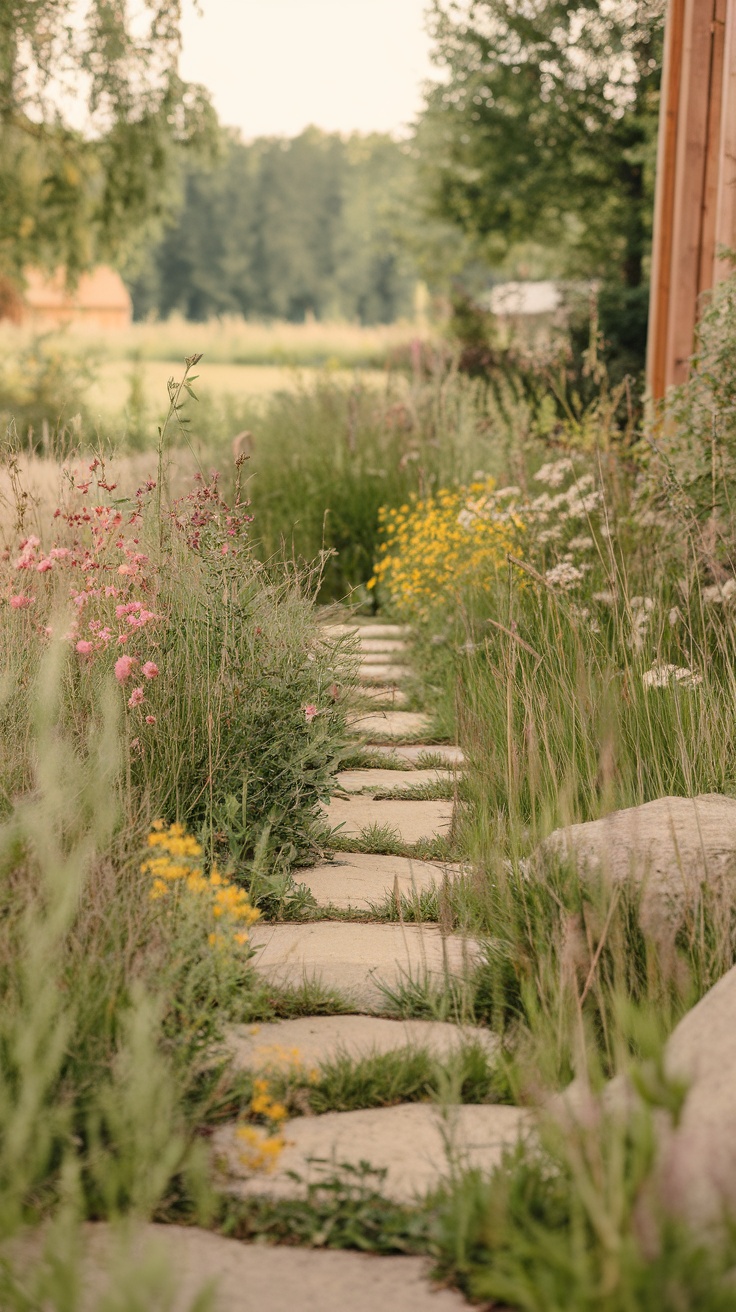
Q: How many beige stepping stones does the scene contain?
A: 14